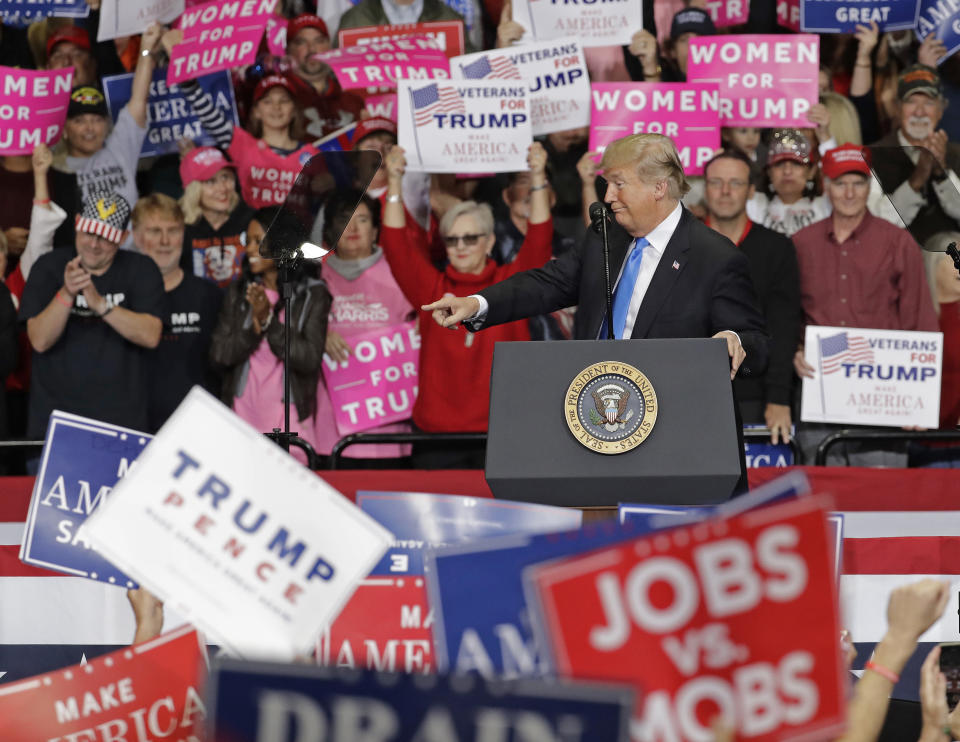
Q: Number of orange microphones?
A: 0